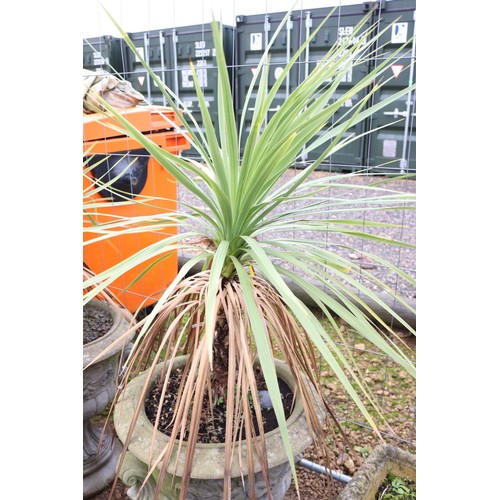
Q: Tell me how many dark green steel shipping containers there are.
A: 4